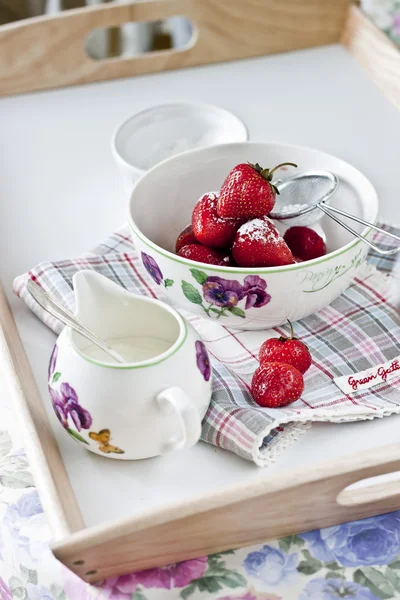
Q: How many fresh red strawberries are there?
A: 8